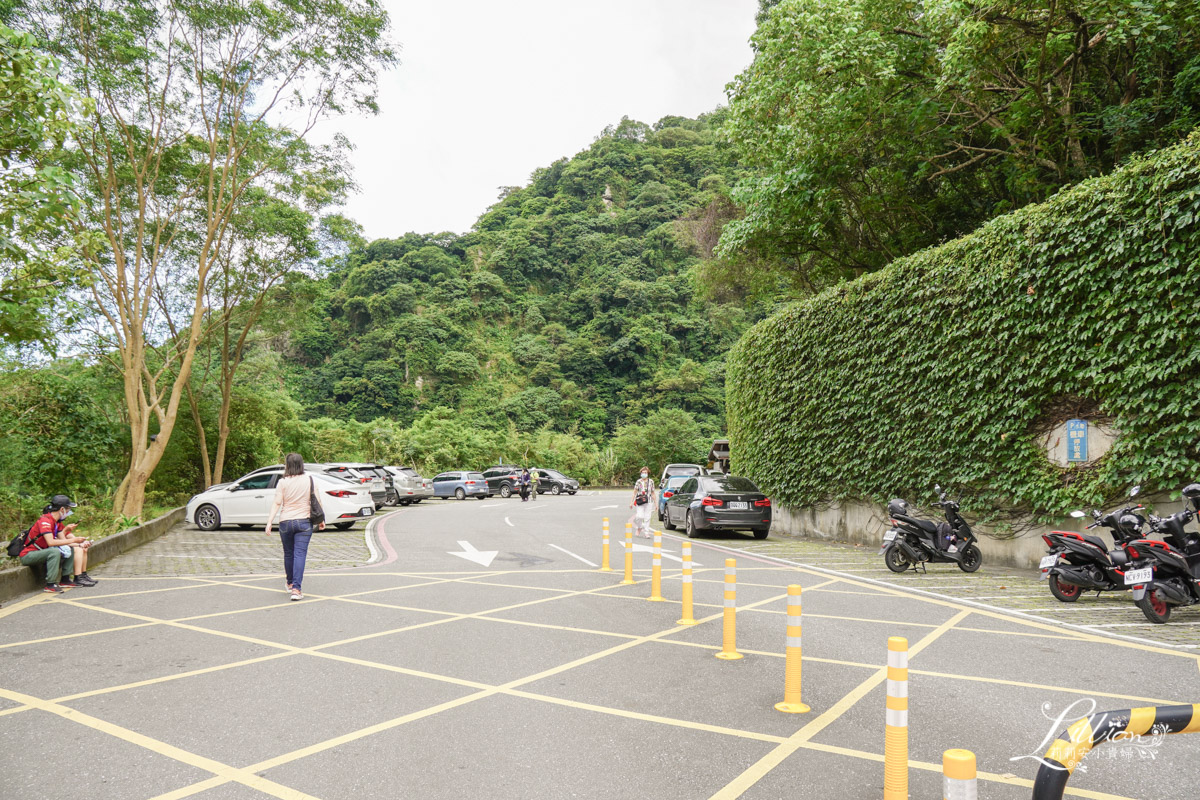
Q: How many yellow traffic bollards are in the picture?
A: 8